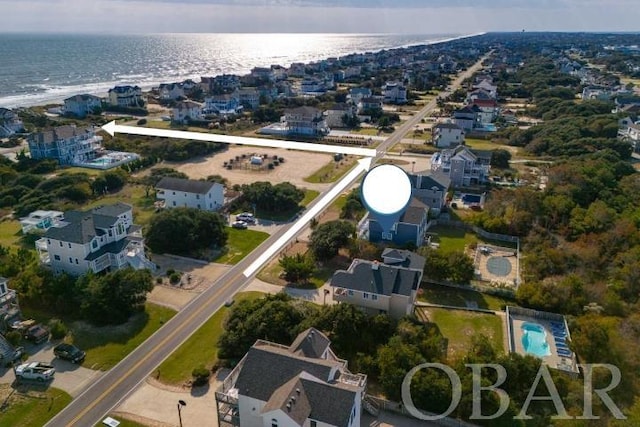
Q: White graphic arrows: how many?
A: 2